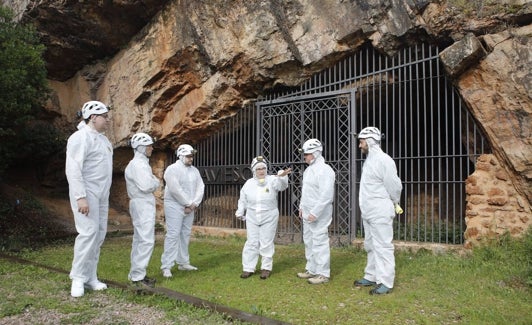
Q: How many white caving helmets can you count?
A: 6